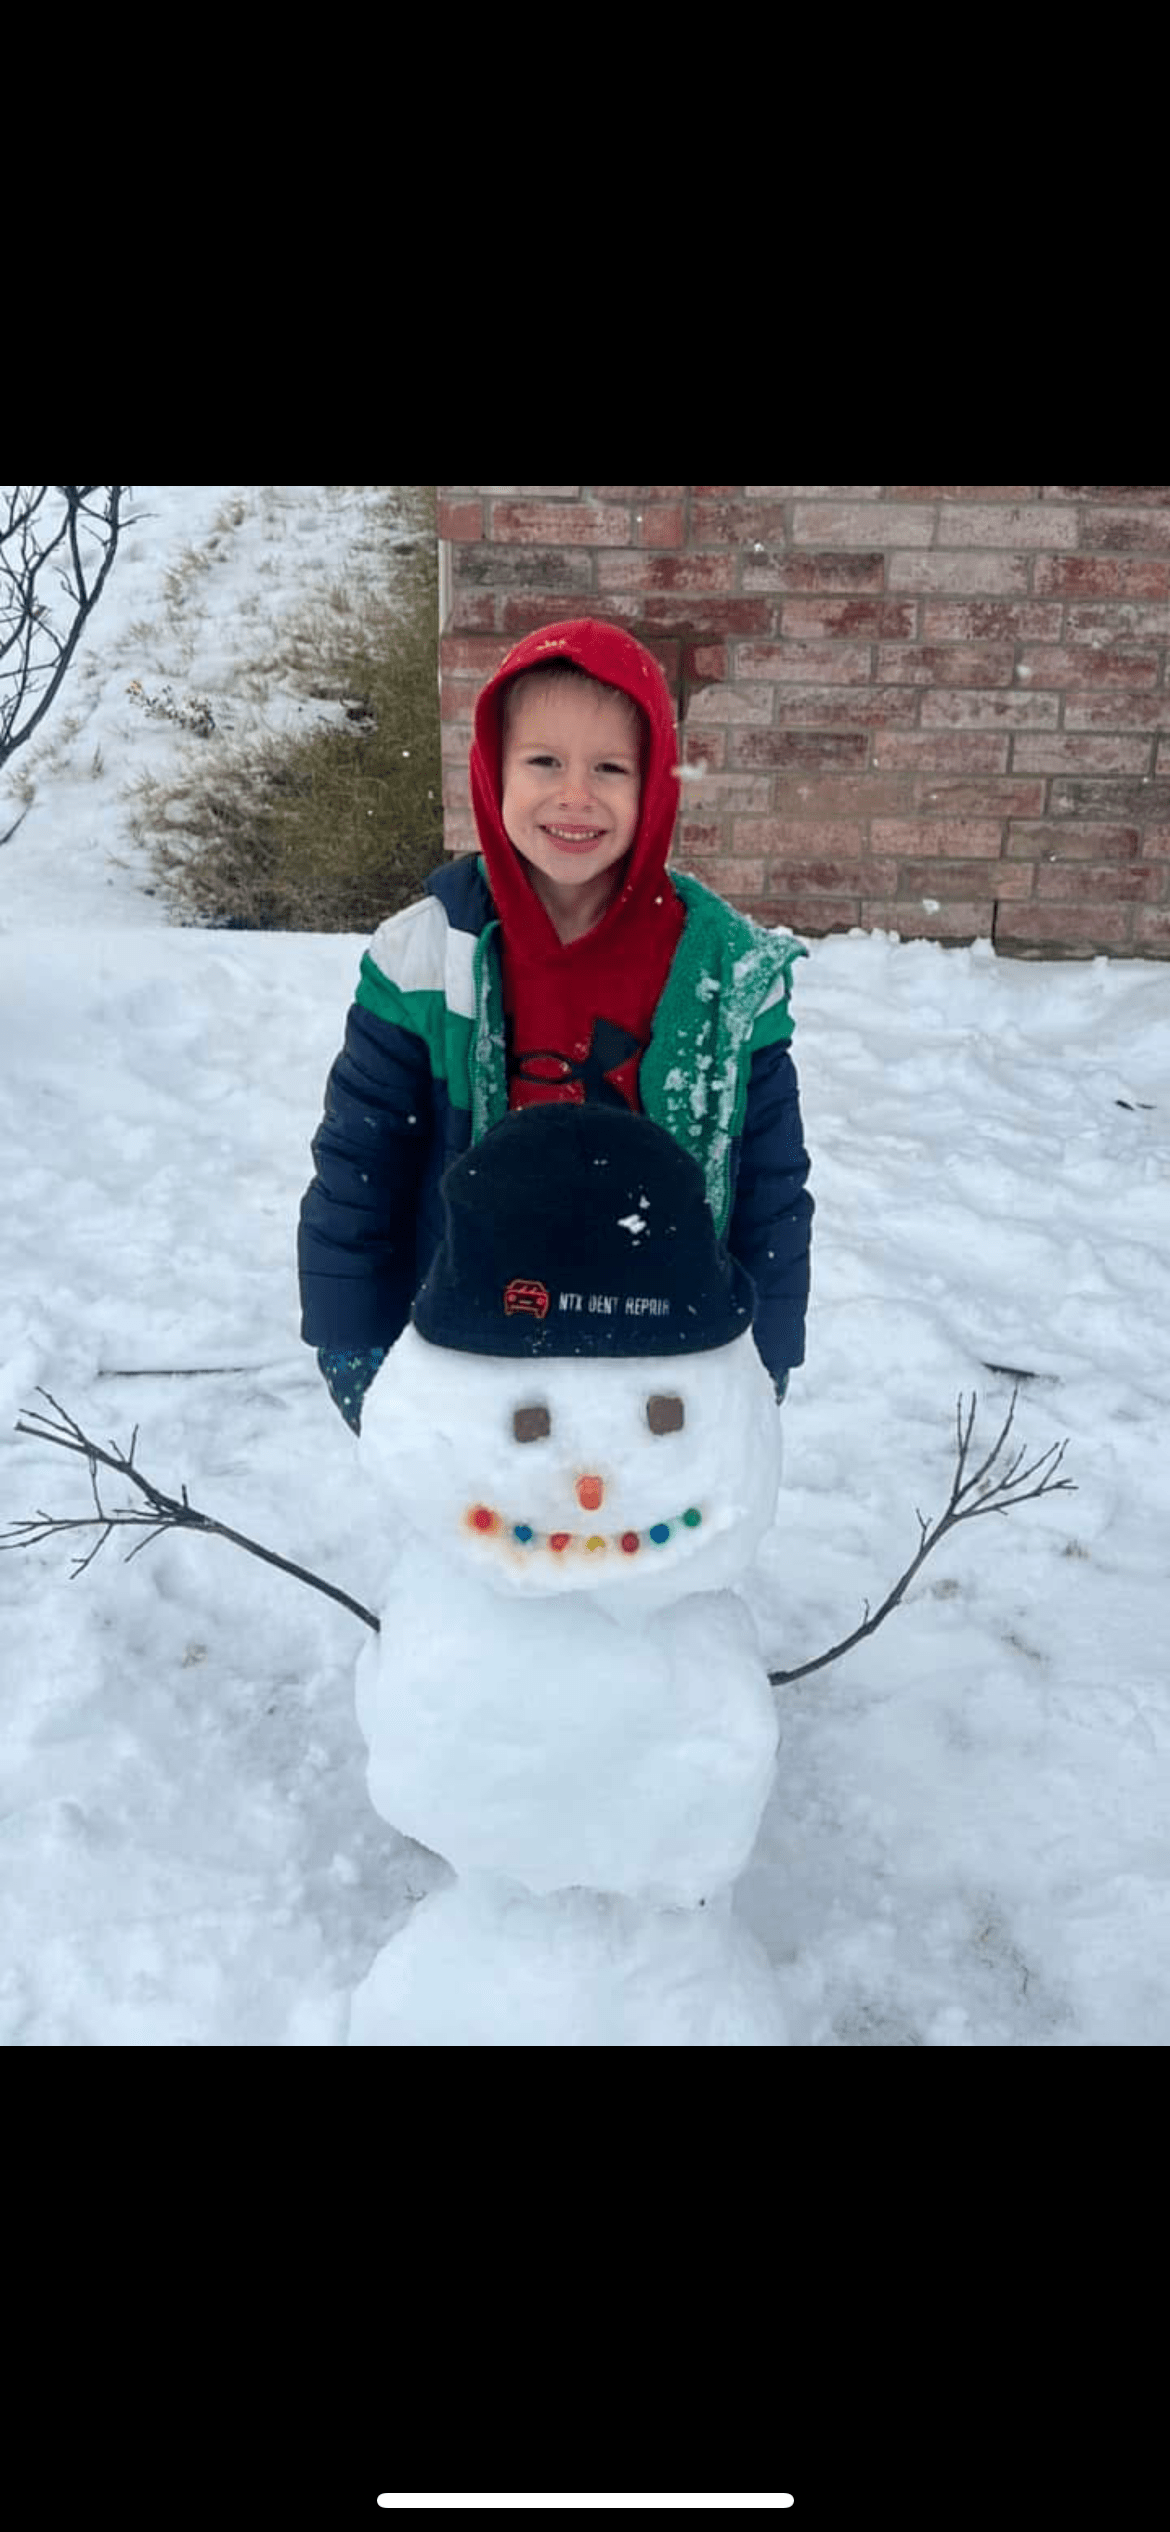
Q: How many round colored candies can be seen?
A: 7